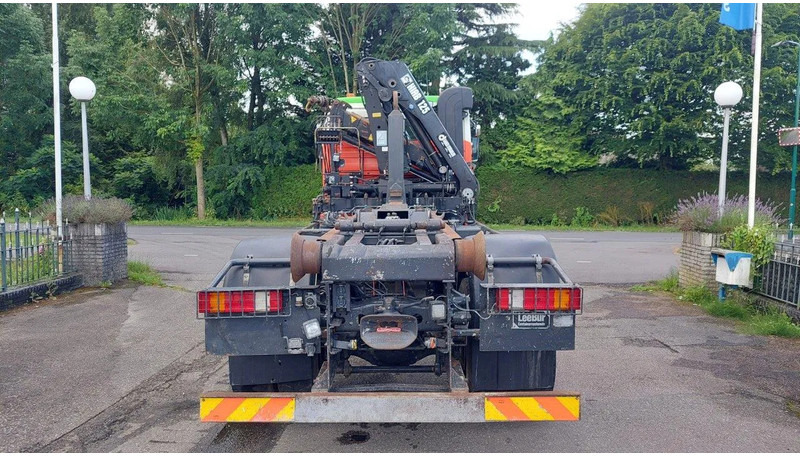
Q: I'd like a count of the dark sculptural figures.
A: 0